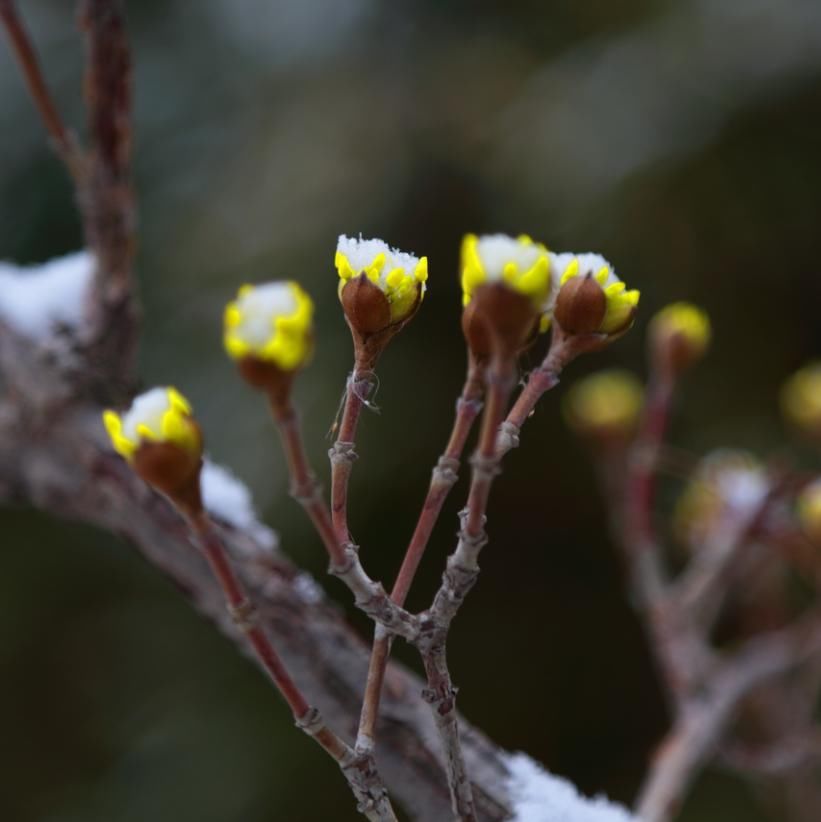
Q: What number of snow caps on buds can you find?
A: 5